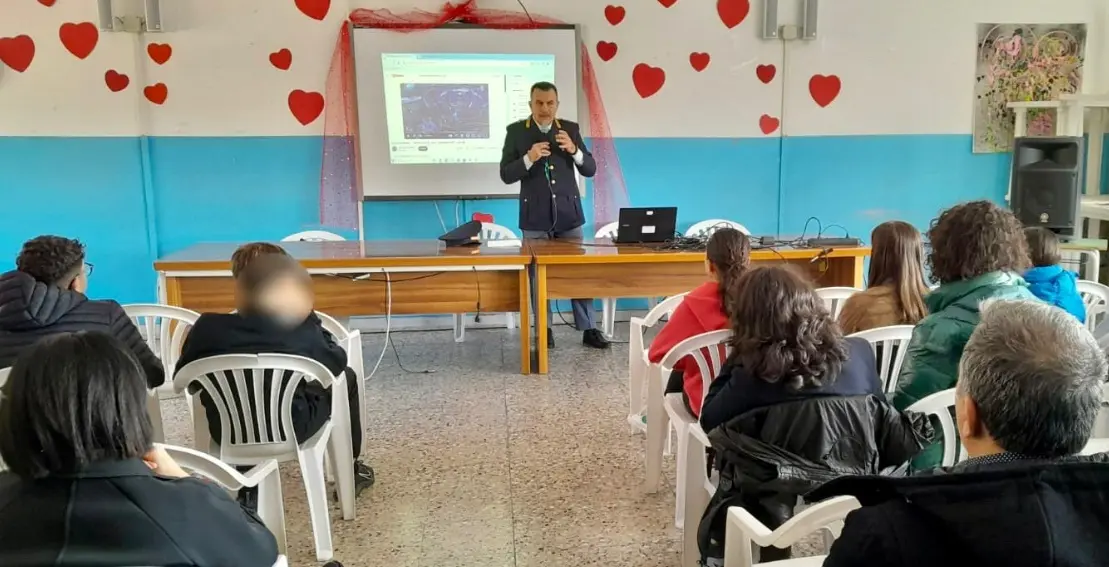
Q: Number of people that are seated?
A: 9